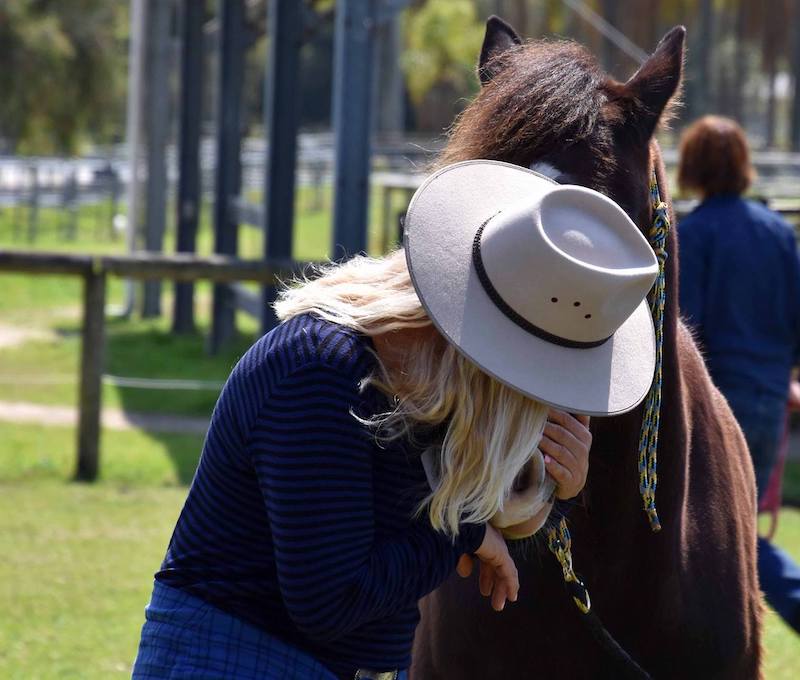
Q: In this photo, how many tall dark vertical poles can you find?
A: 4